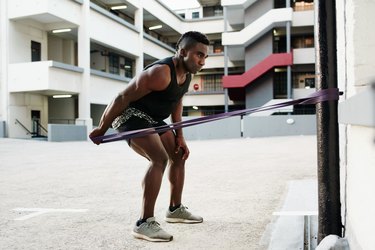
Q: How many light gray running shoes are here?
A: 2